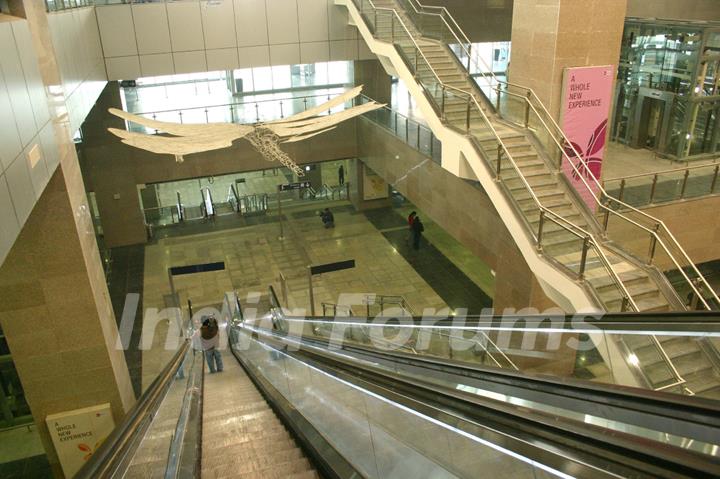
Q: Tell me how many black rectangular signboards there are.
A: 3